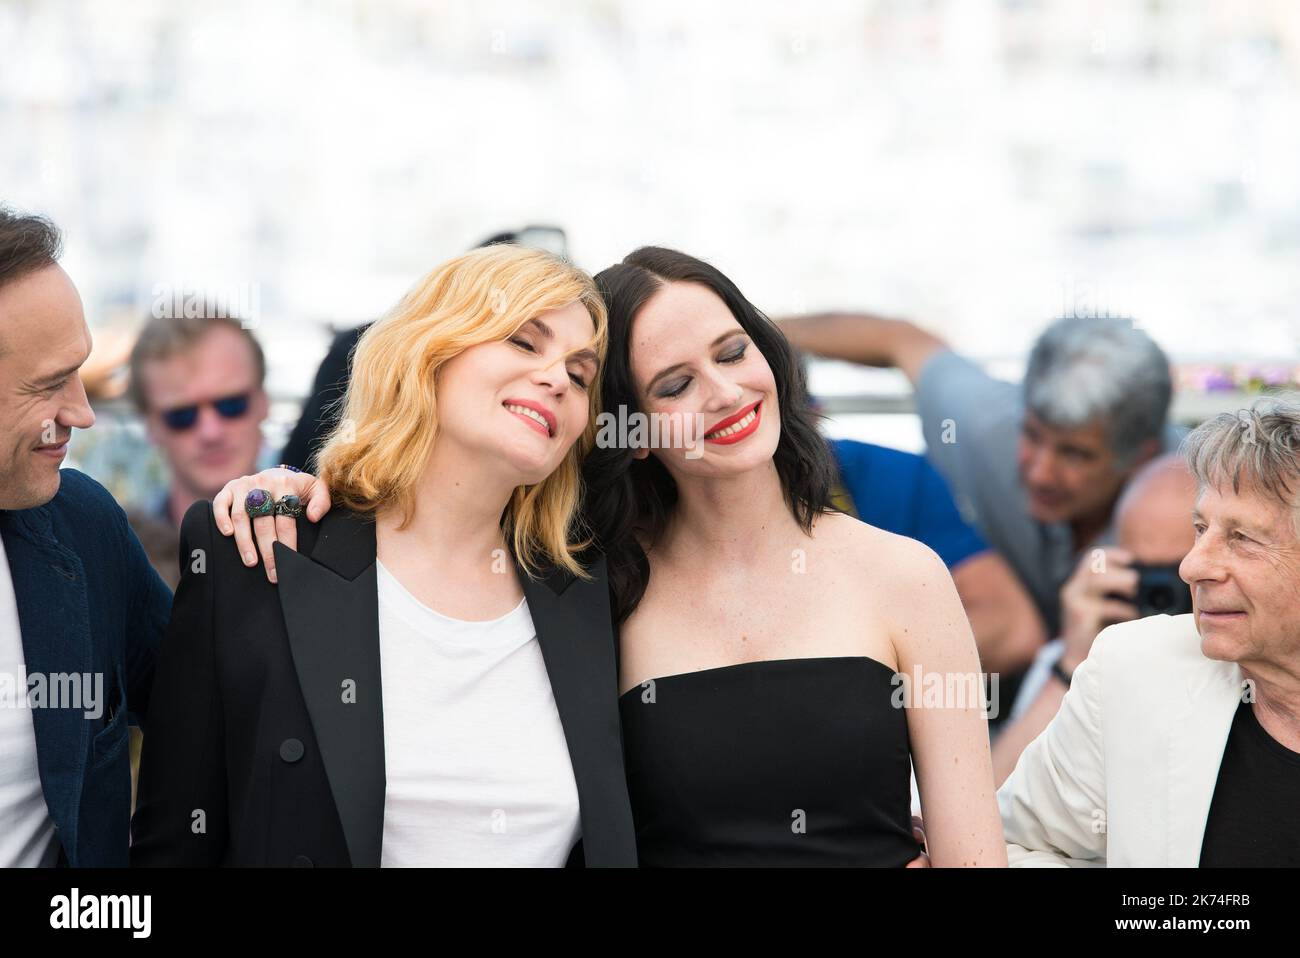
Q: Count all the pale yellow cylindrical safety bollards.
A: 0